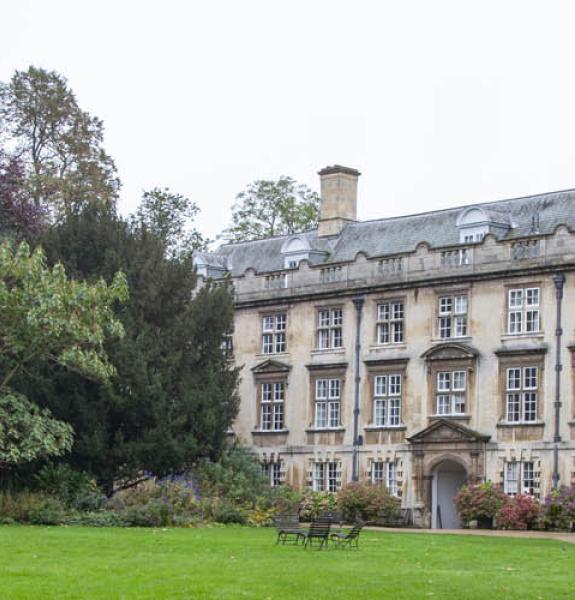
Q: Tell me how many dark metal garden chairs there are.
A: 4